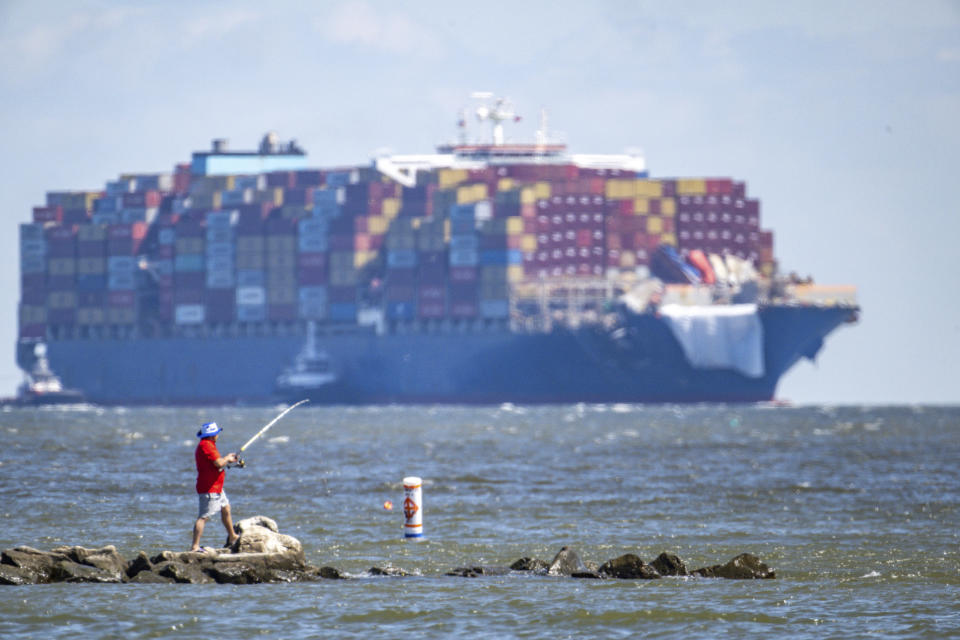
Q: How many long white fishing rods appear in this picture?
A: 1